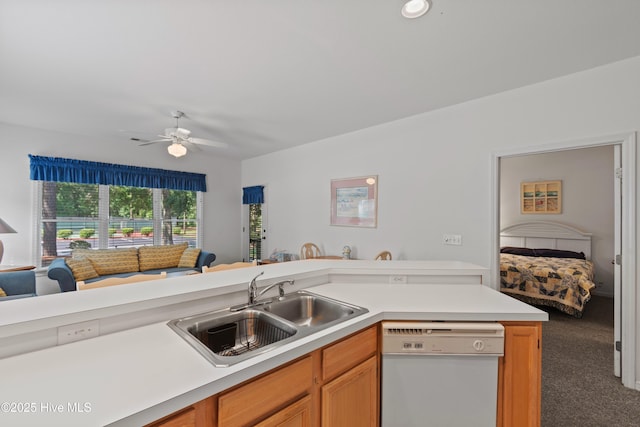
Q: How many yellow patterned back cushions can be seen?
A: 2